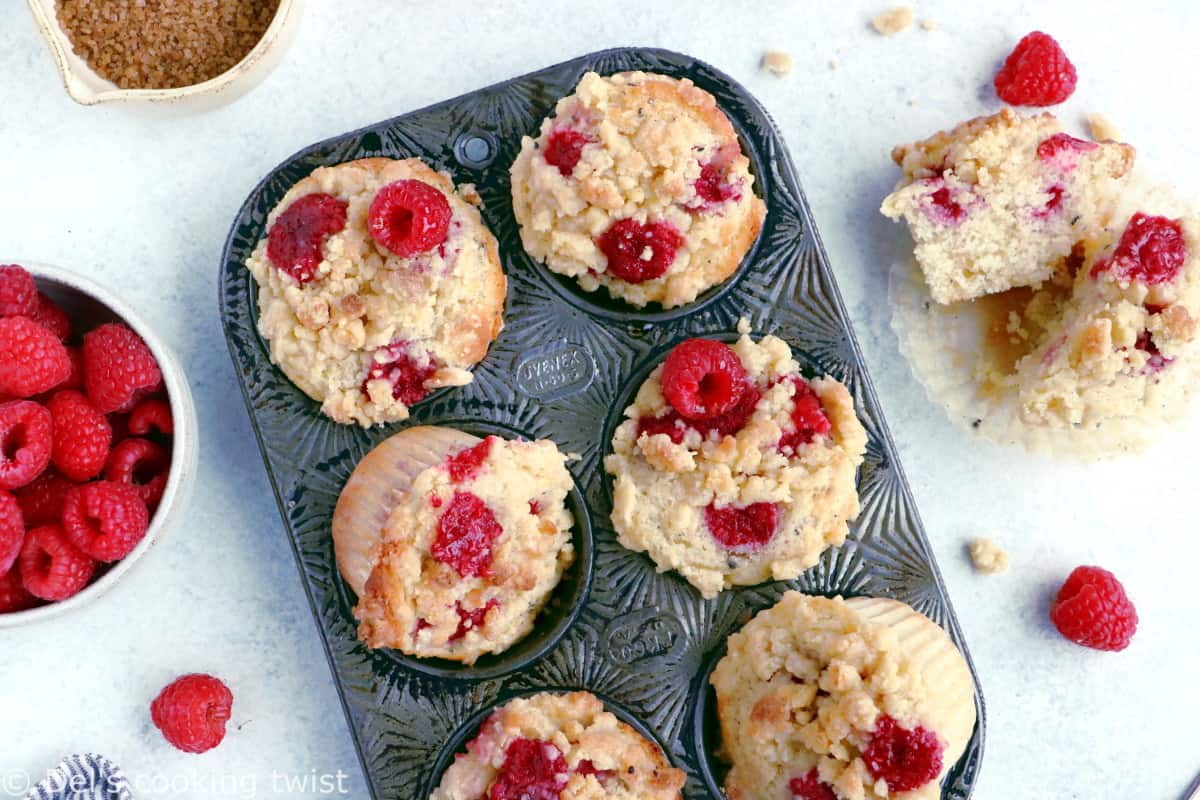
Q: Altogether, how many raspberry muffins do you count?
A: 7